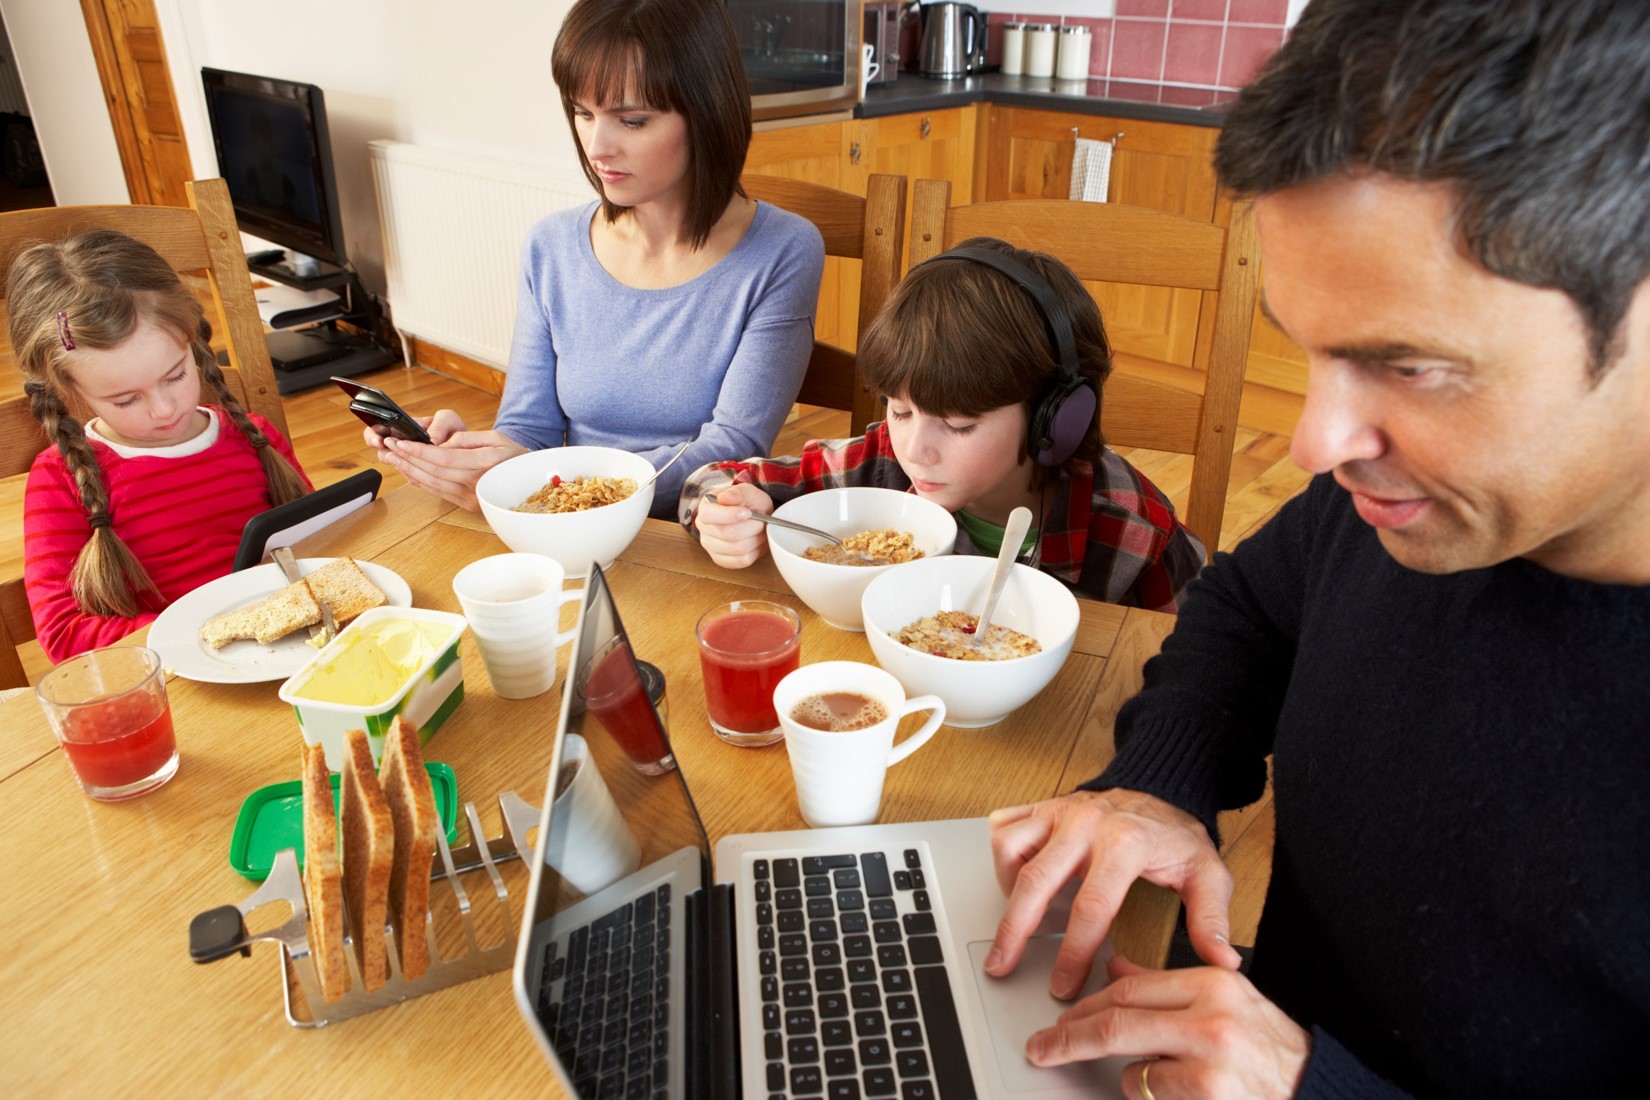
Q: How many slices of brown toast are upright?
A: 3